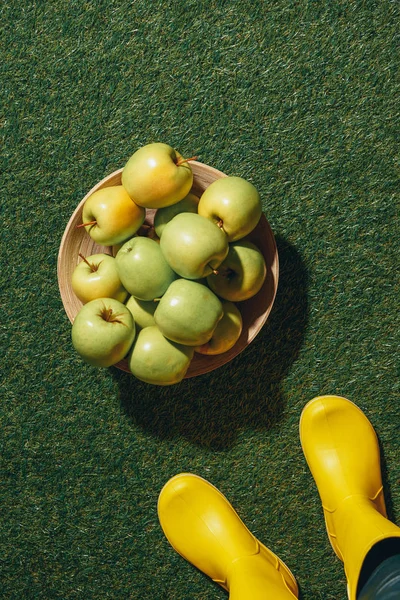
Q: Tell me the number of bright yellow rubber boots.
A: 2